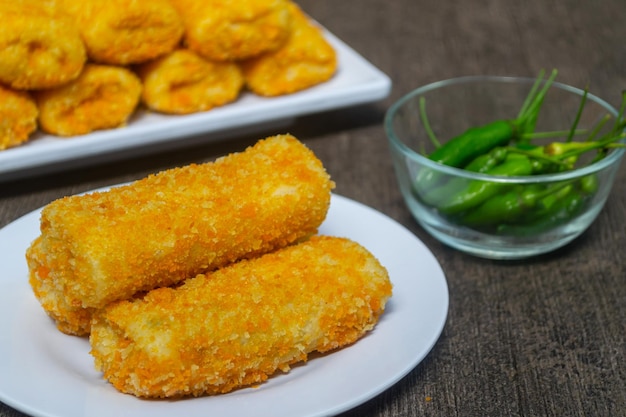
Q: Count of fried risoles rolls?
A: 10